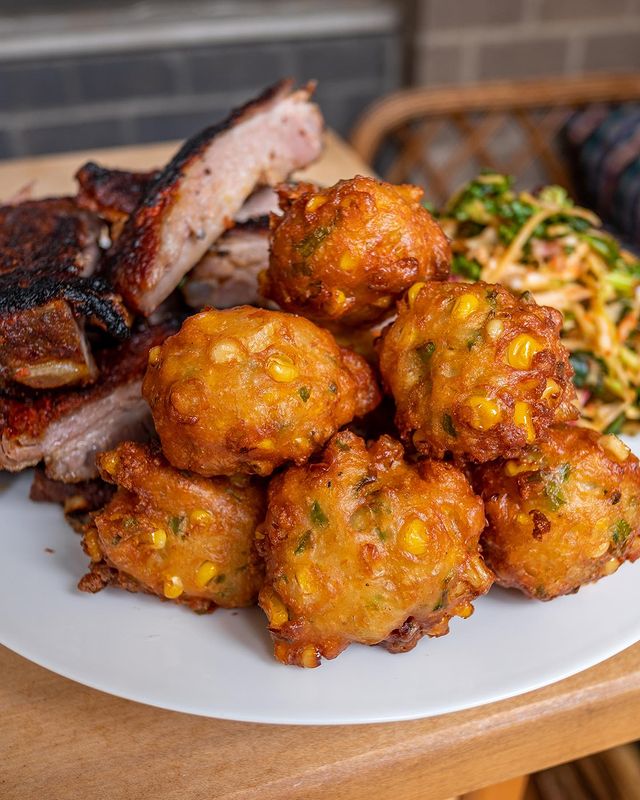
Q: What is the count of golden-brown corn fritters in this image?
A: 6